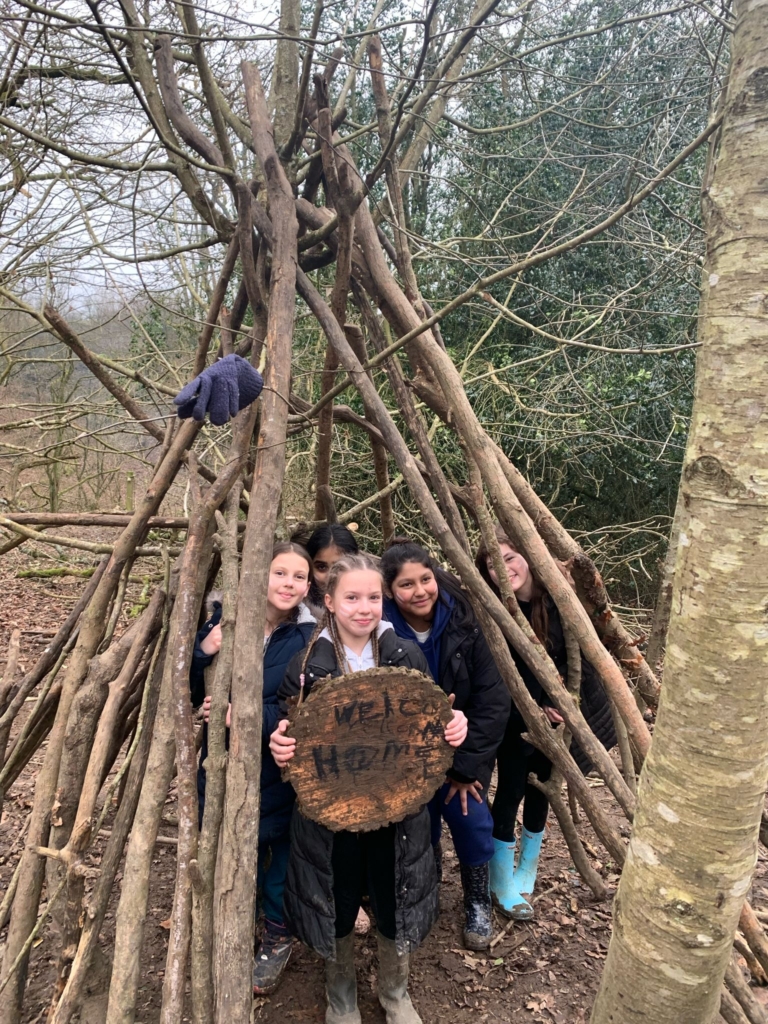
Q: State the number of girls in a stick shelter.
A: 5